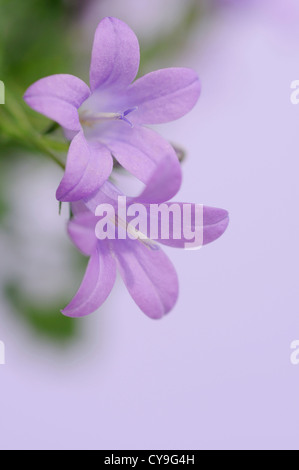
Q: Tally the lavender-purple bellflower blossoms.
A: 2